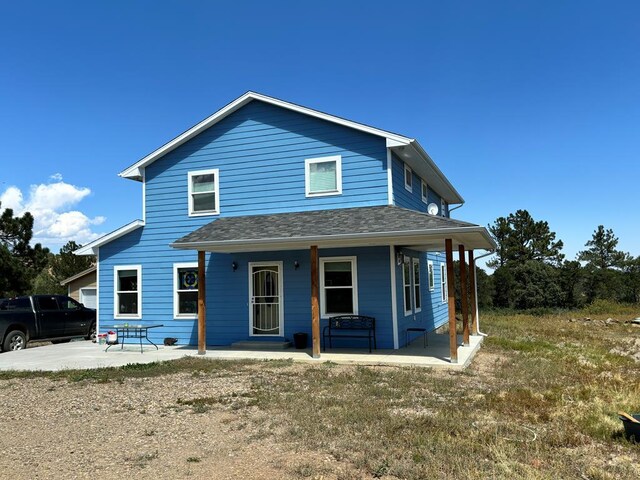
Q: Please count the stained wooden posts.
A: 5